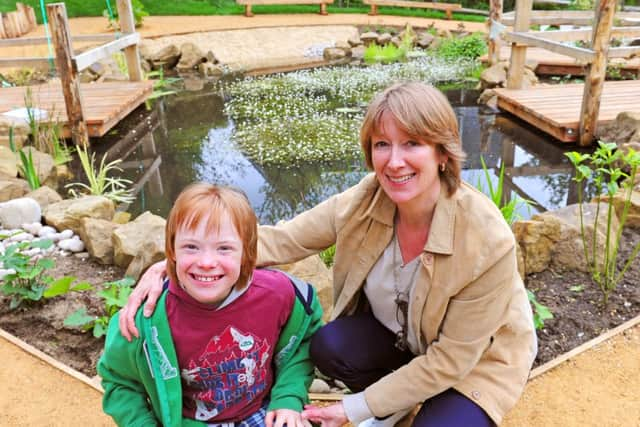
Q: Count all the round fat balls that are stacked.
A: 0